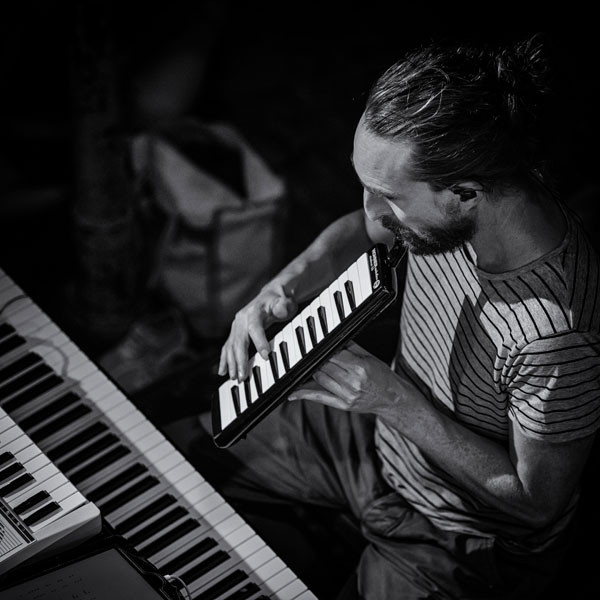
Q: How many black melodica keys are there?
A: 10